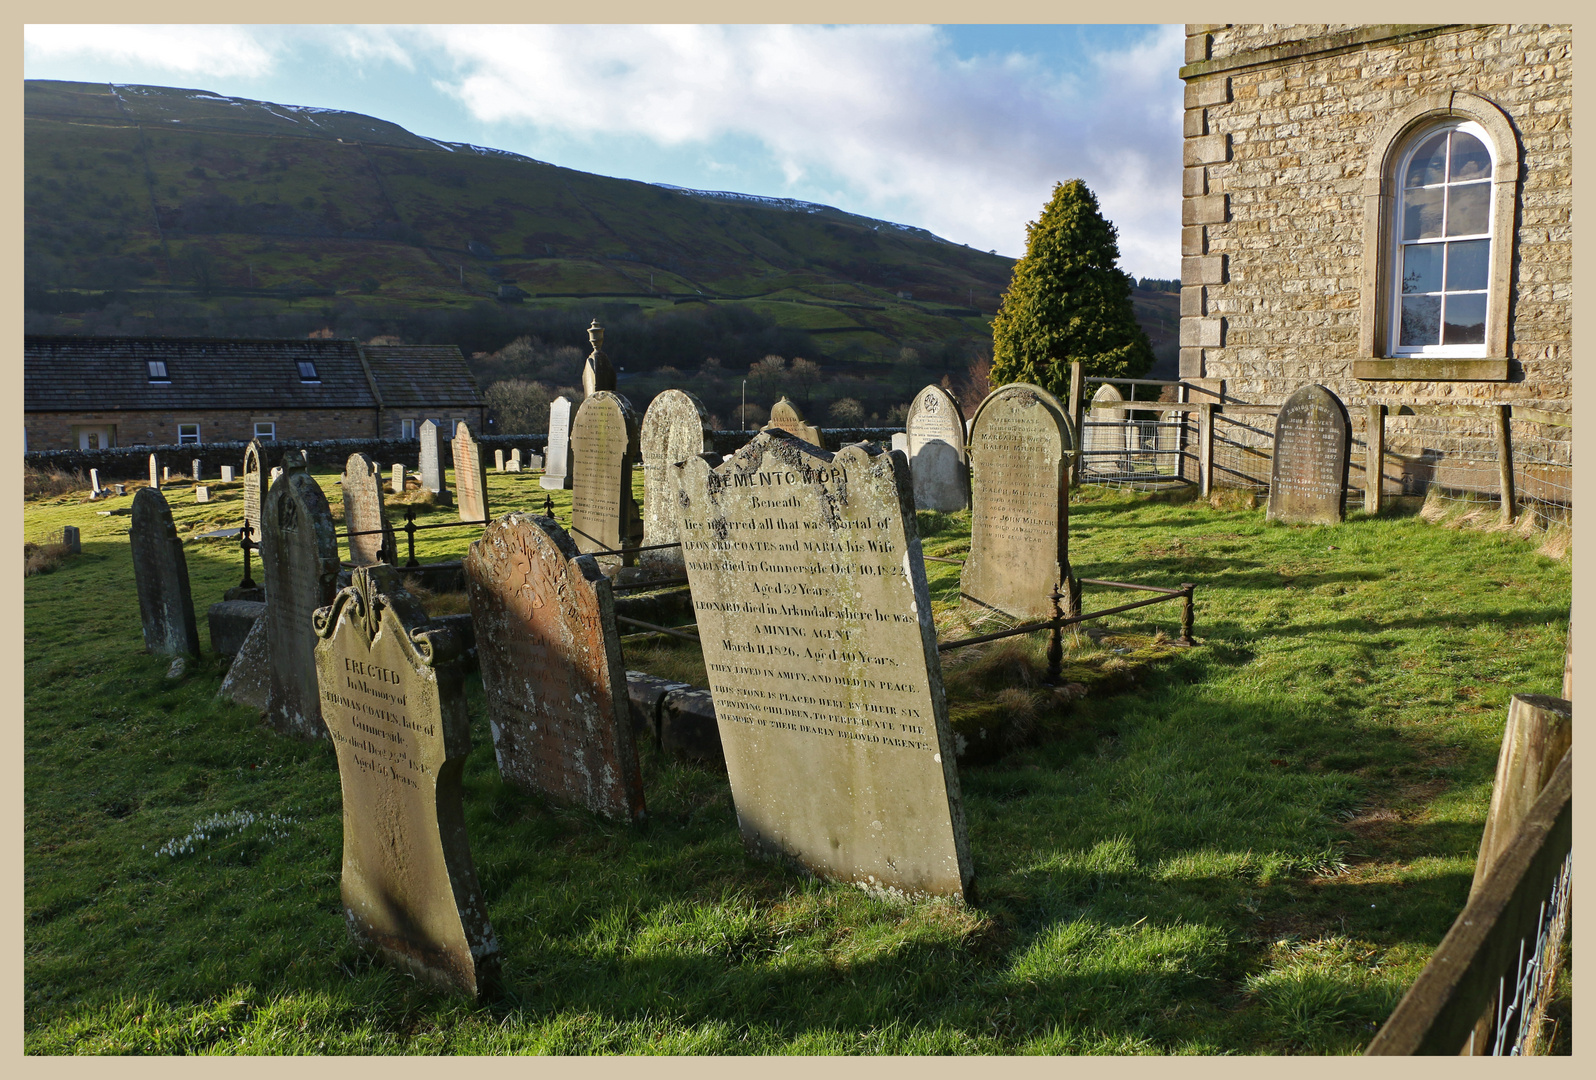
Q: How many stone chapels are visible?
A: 1